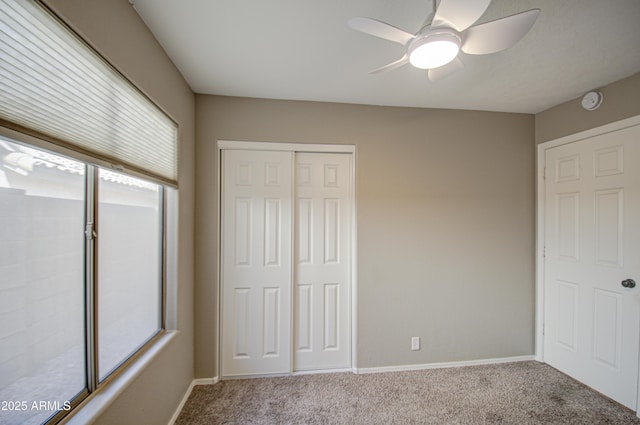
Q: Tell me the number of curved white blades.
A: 5